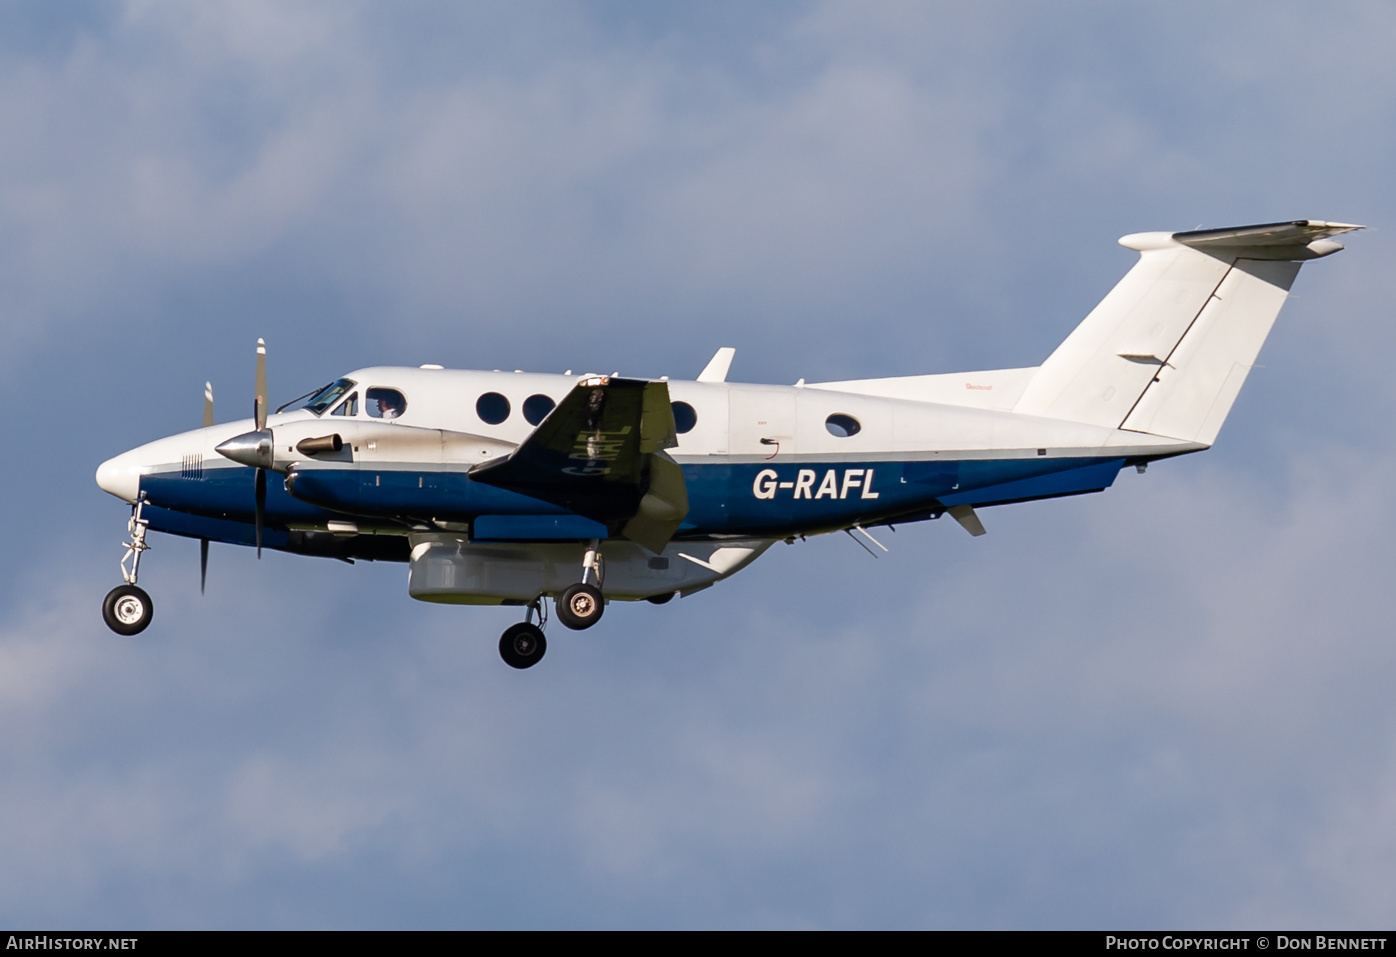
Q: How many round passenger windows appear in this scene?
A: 4